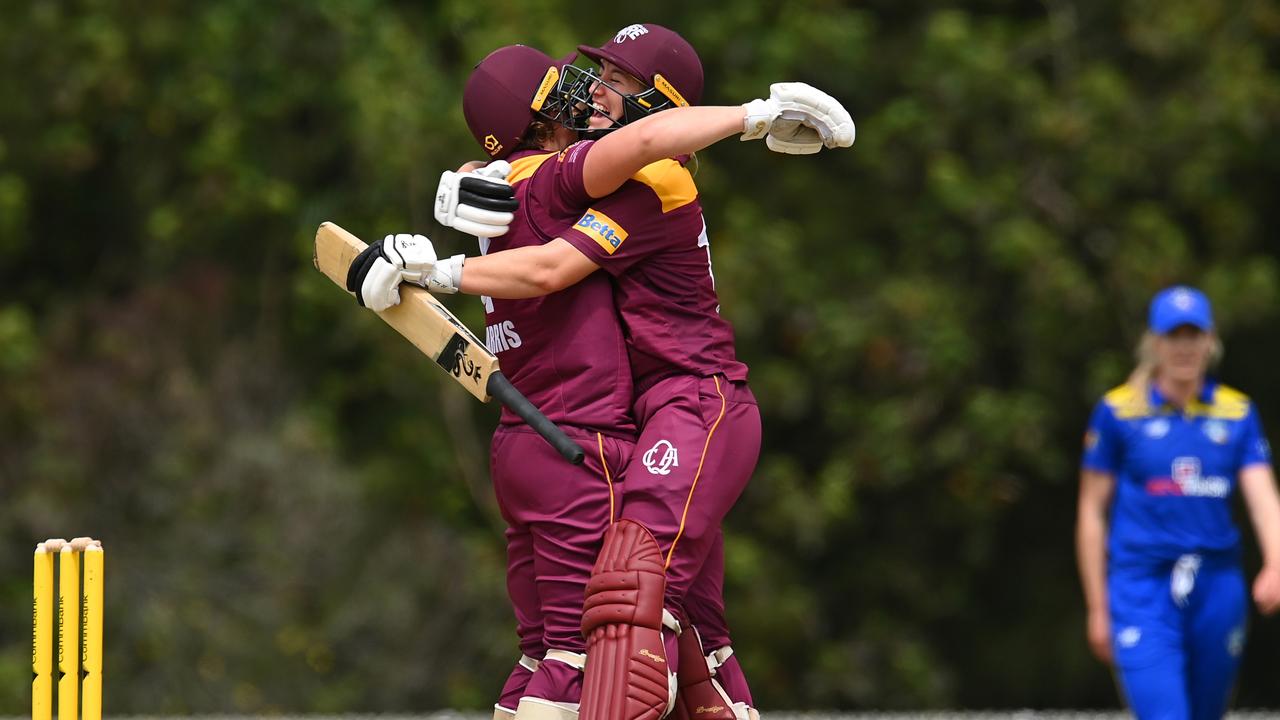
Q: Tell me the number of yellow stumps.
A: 3